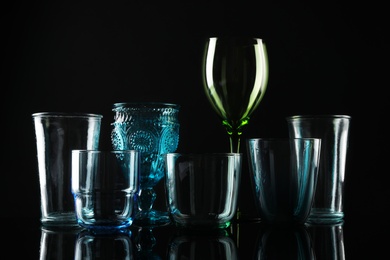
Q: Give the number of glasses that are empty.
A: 7